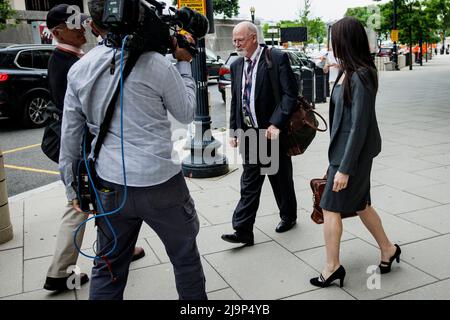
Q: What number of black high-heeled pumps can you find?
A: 2